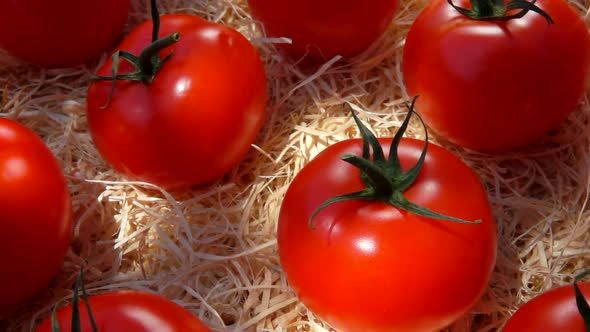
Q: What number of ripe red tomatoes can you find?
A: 8